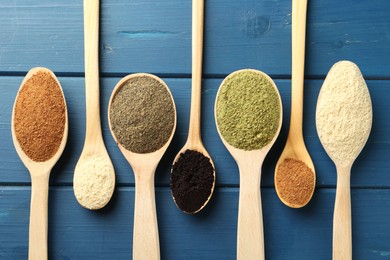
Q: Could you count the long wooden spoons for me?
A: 7